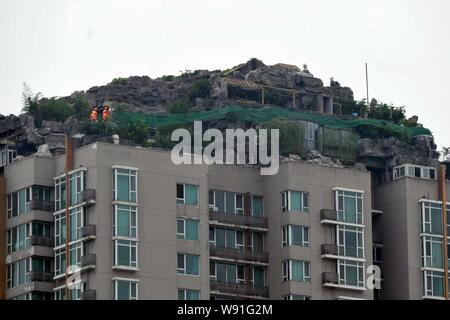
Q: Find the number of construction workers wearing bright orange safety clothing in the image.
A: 2